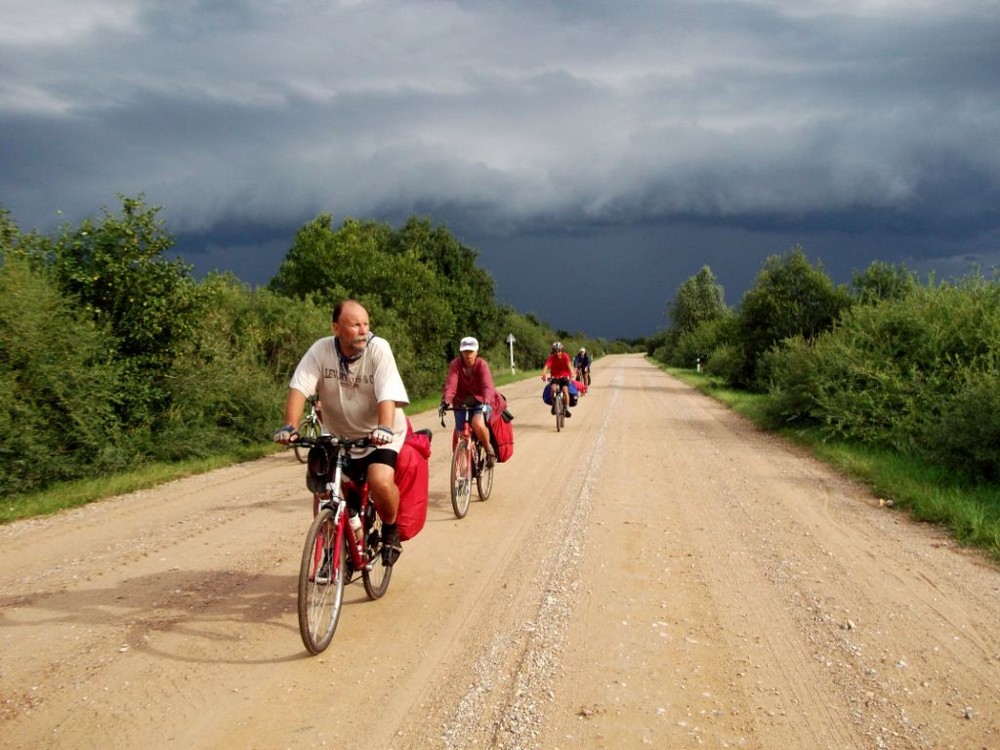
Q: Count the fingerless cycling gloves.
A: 2